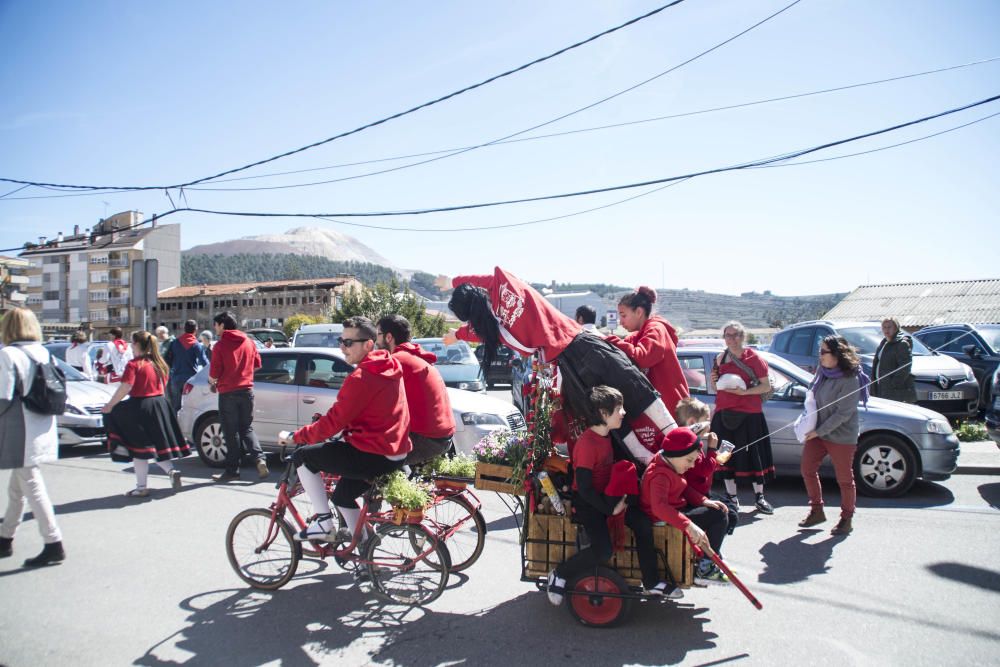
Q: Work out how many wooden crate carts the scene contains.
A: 1